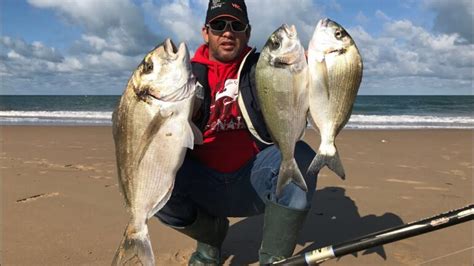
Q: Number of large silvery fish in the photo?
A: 3